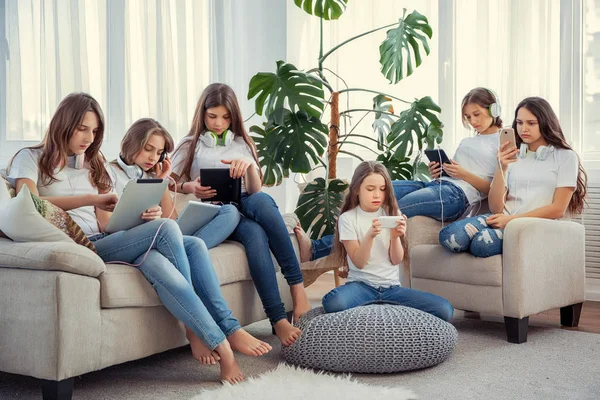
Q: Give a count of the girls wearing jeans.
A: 6